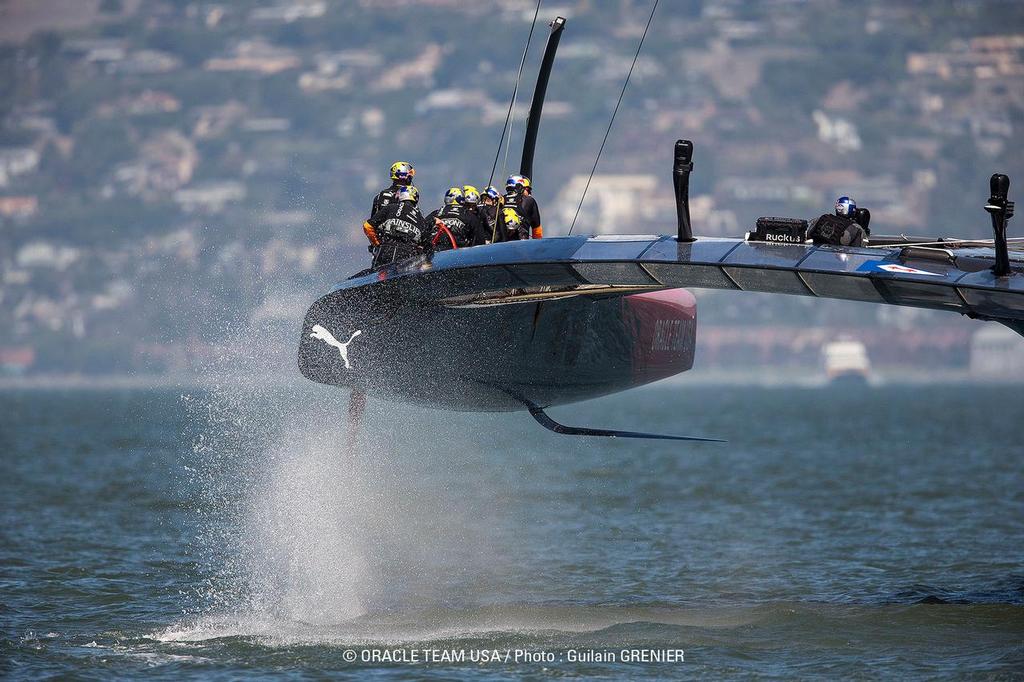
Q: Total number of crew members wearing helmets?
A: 8